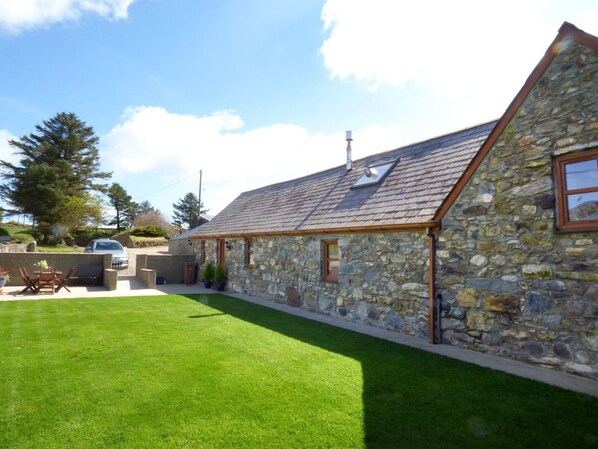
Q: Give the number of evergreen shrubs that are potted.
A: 2